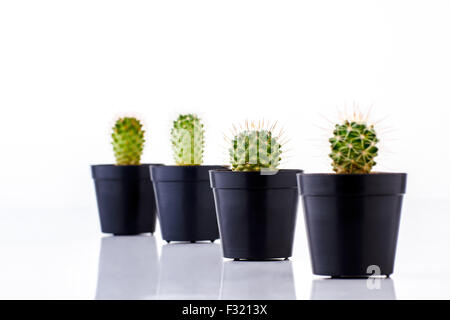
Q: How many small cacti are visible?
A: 4